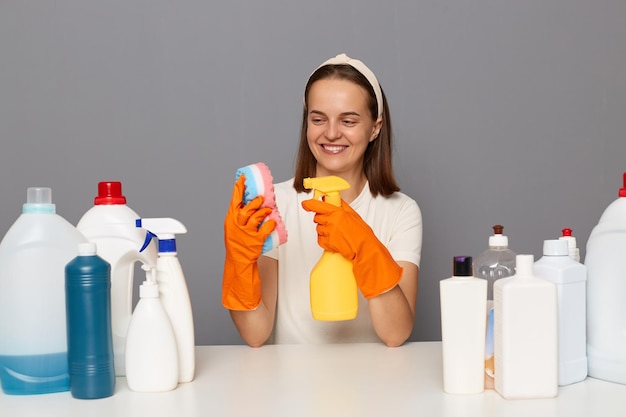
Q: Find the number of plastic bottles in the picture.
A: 12